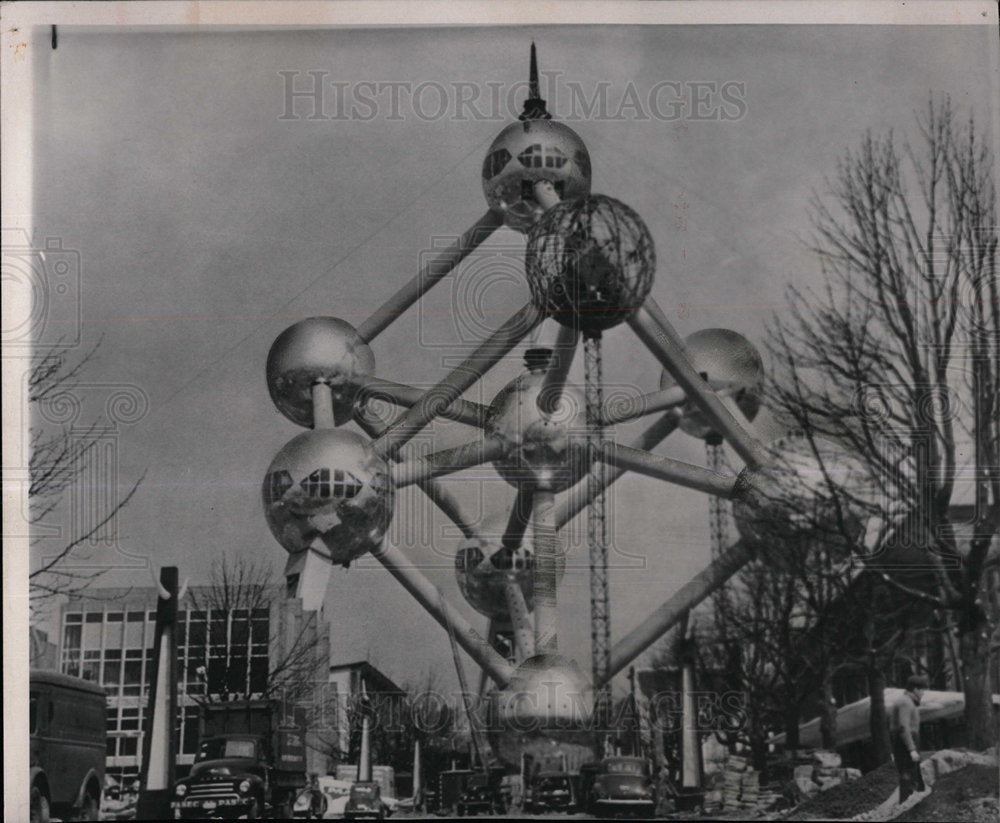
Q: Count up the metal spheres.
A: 9